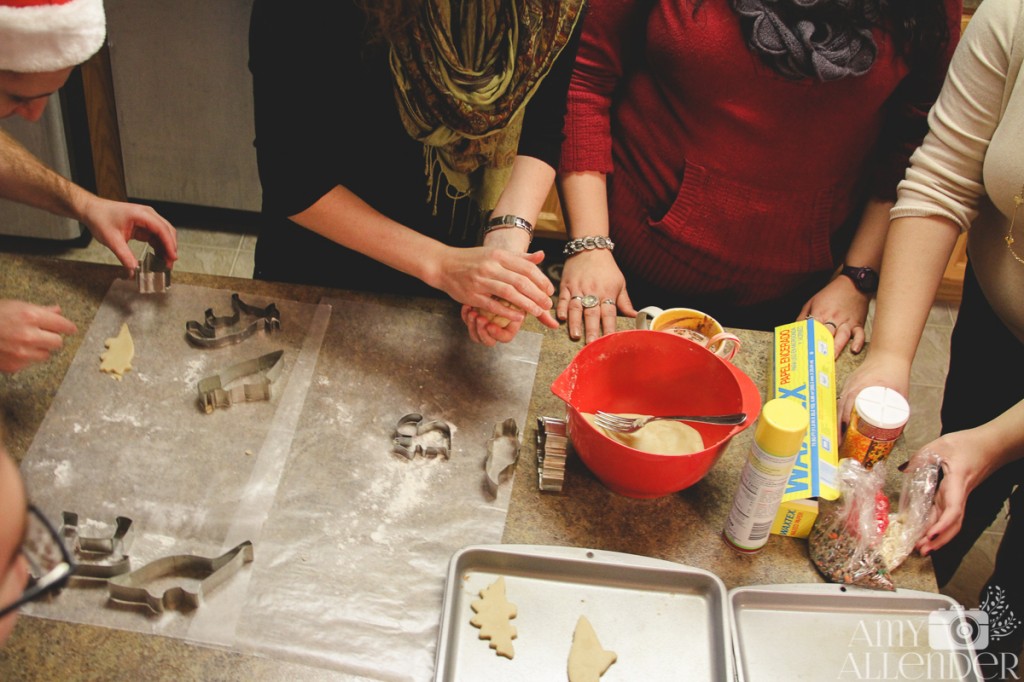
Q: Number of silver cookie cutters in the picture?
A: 8